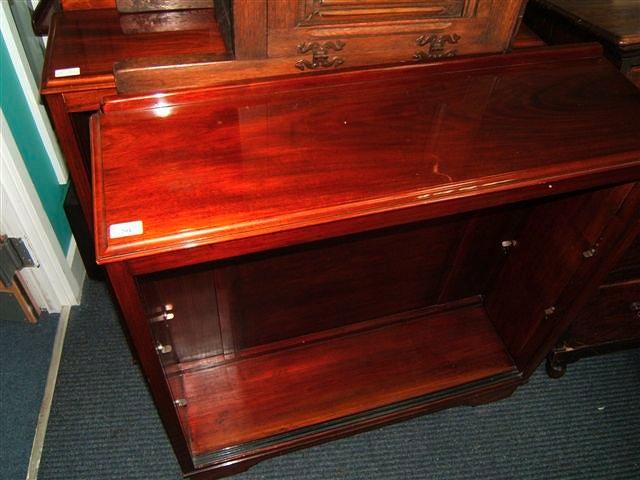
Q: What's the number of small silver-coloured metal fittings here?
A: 6